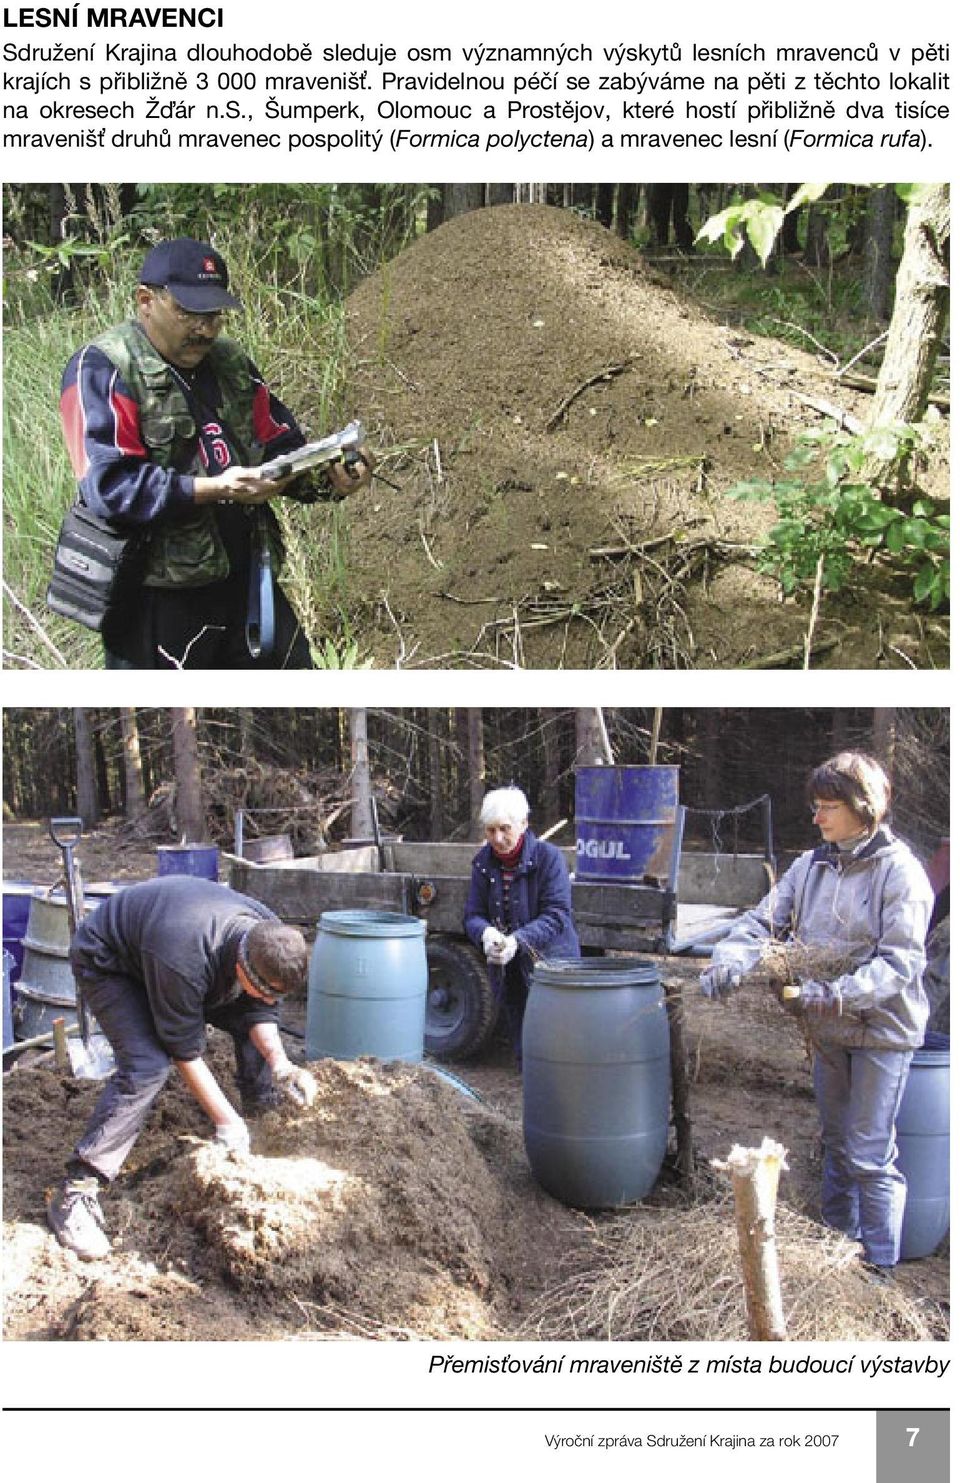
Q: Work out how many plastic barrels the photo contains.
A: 3